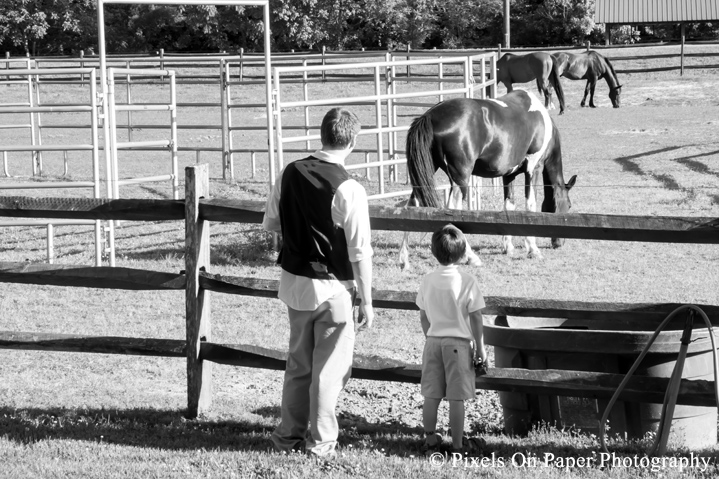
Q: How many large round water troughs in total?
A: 1